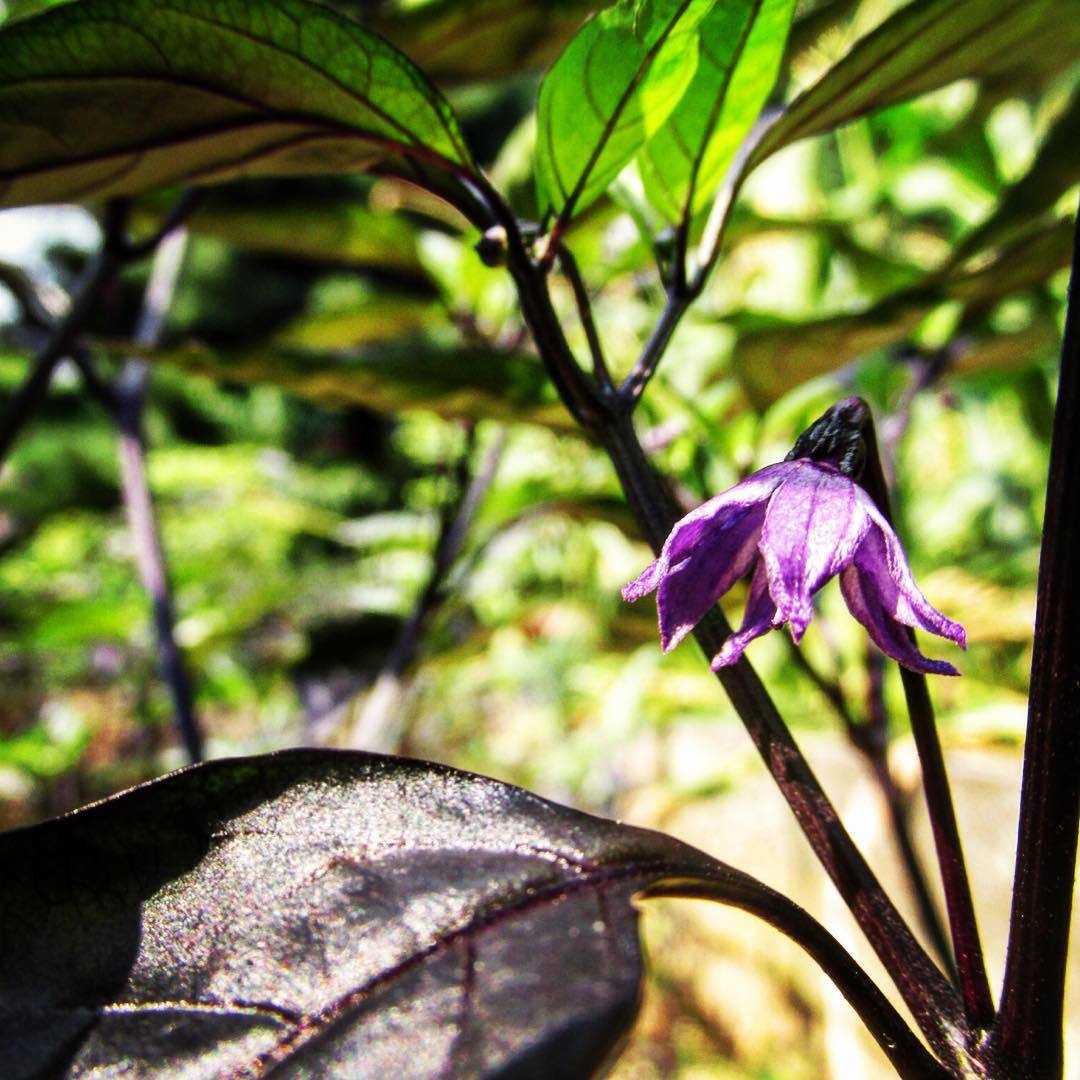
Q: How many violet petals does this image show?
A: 6